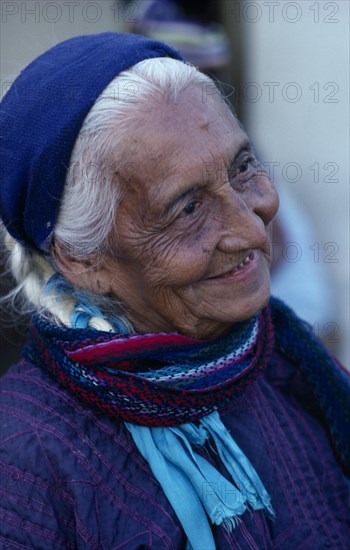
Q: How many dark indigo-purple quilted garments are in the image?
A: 1